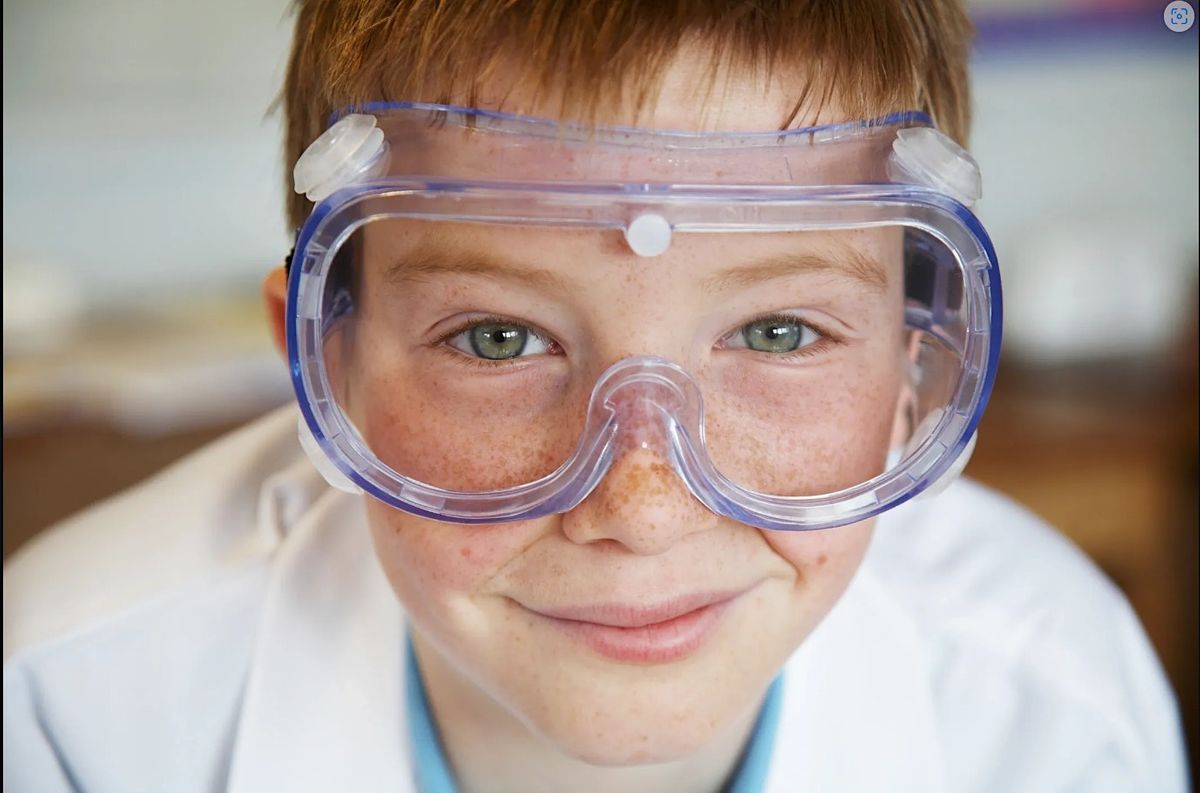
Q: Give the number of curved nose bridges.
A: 1